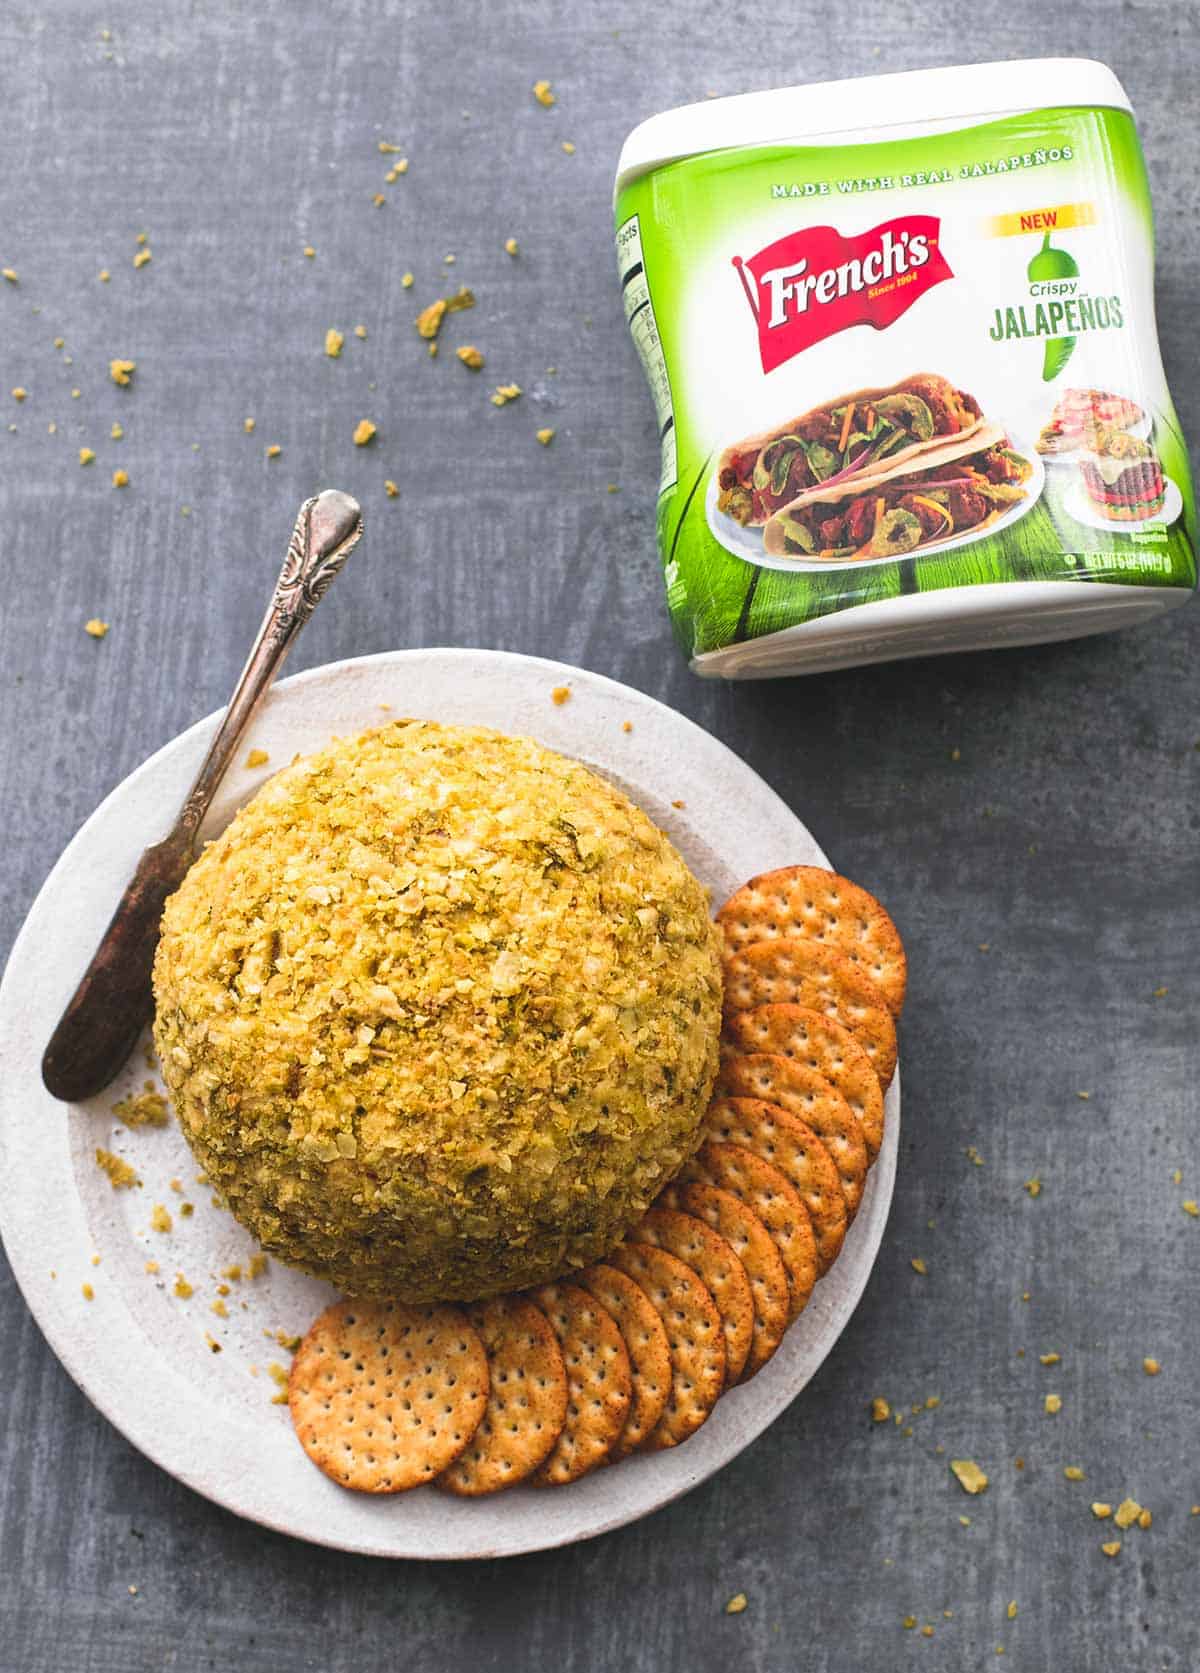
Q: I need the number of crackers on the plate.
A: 13